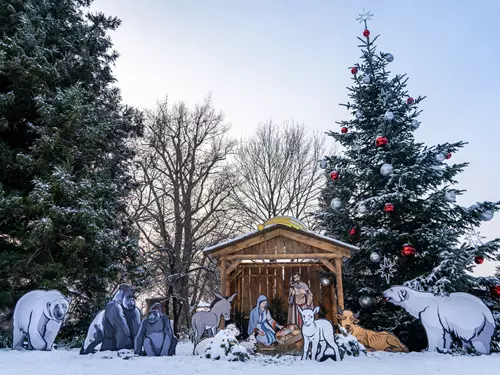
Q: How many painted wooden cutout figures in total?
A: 12